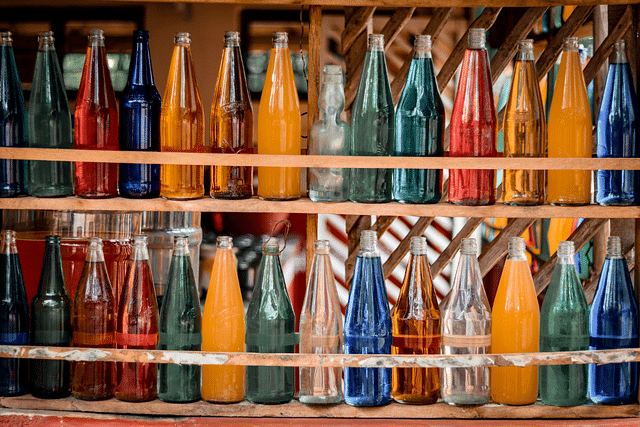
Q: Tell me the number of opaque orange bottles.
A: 4